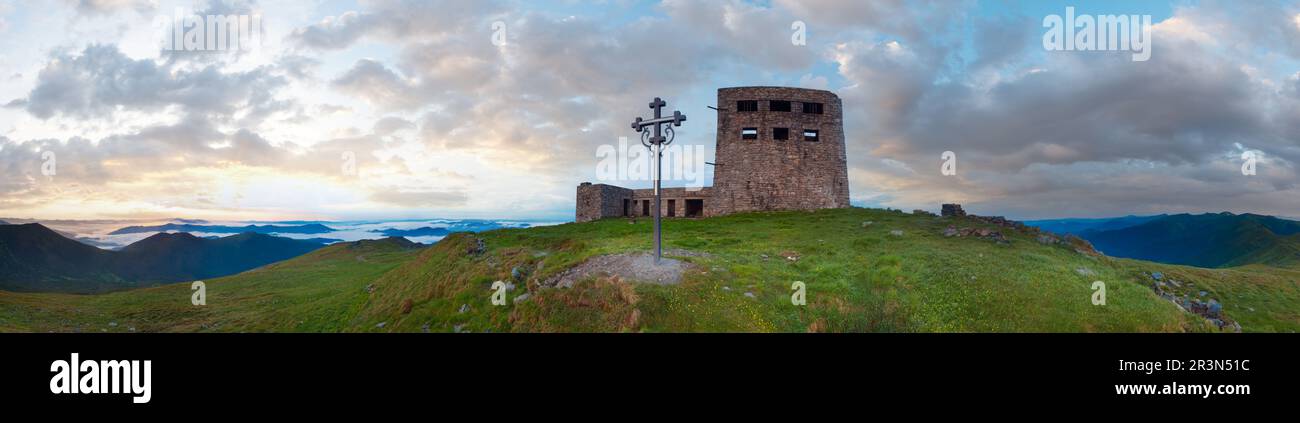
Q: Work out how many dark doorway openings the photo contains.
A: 4